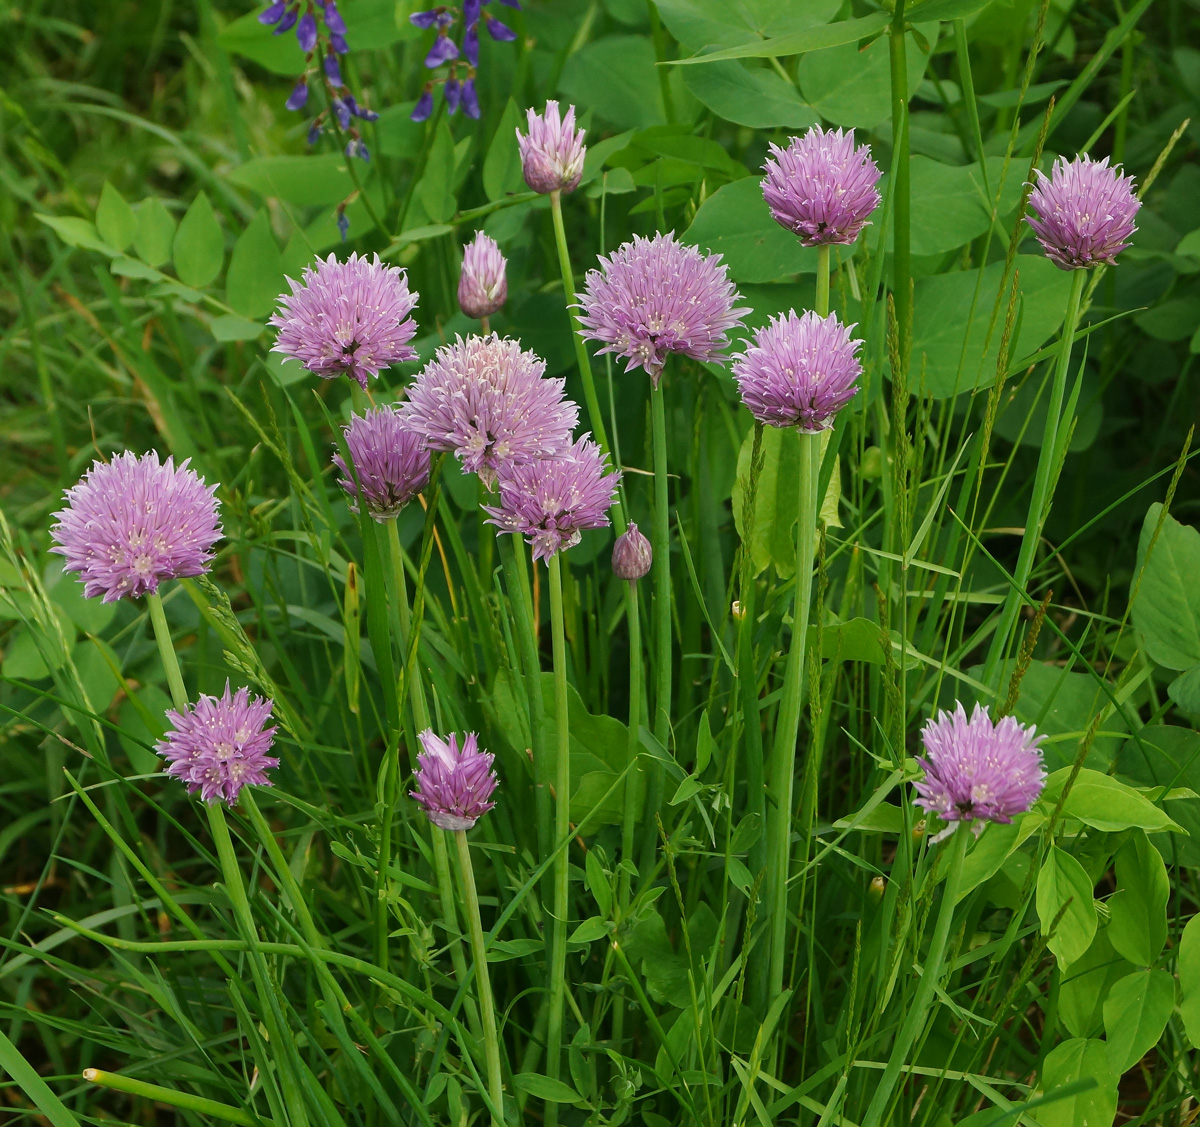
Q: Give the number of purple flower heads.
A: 15